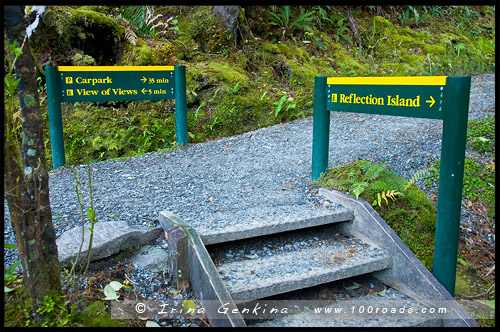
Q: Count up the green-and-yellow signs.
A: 2